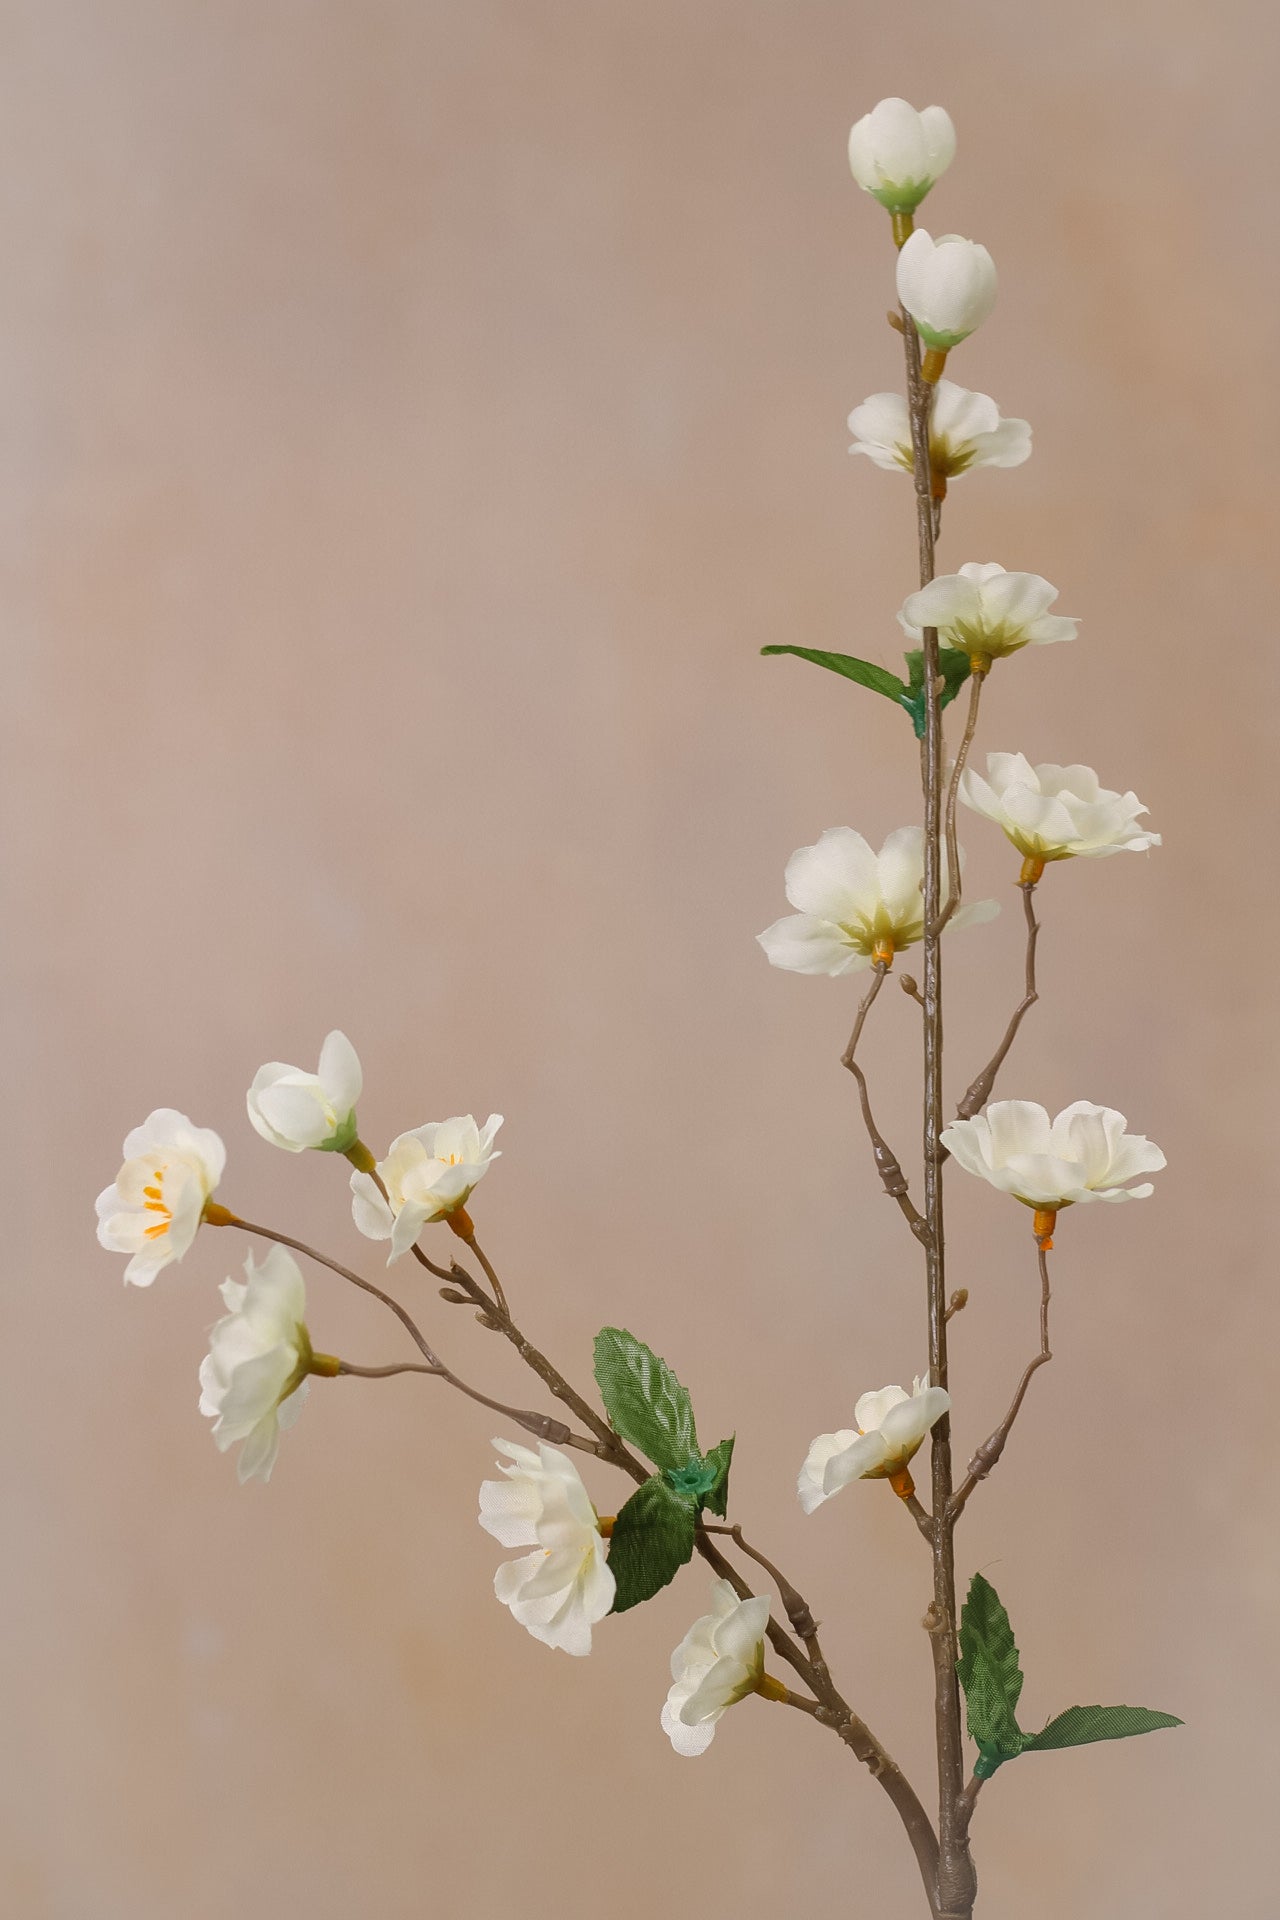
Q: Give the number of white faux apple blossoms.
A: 14